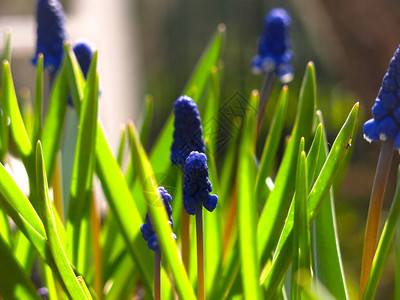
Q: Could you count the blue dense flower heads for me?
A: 7